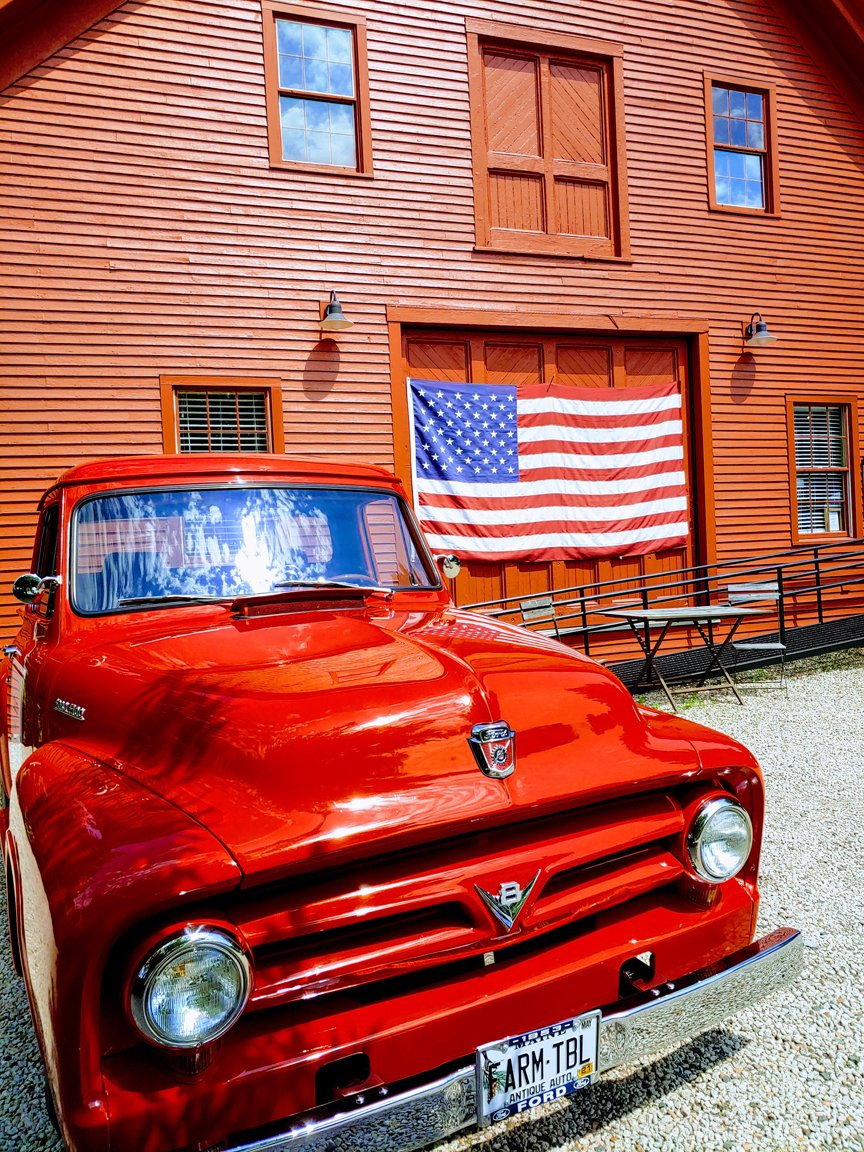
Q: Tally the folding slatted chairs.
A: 2